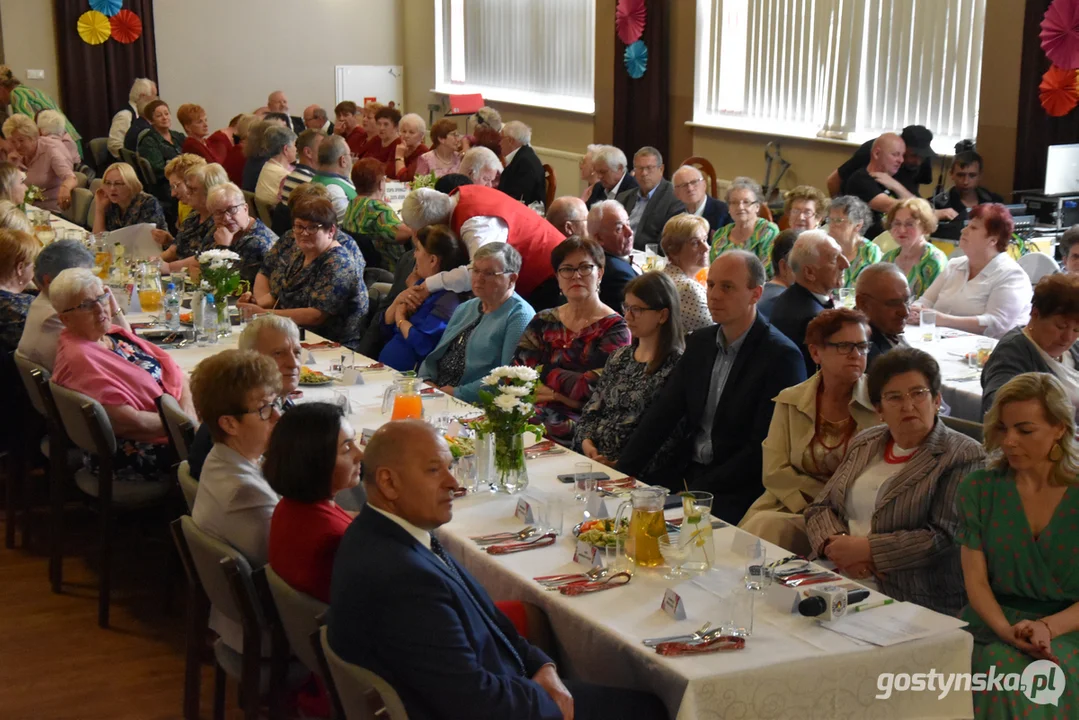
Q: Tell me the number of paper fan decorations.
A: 7